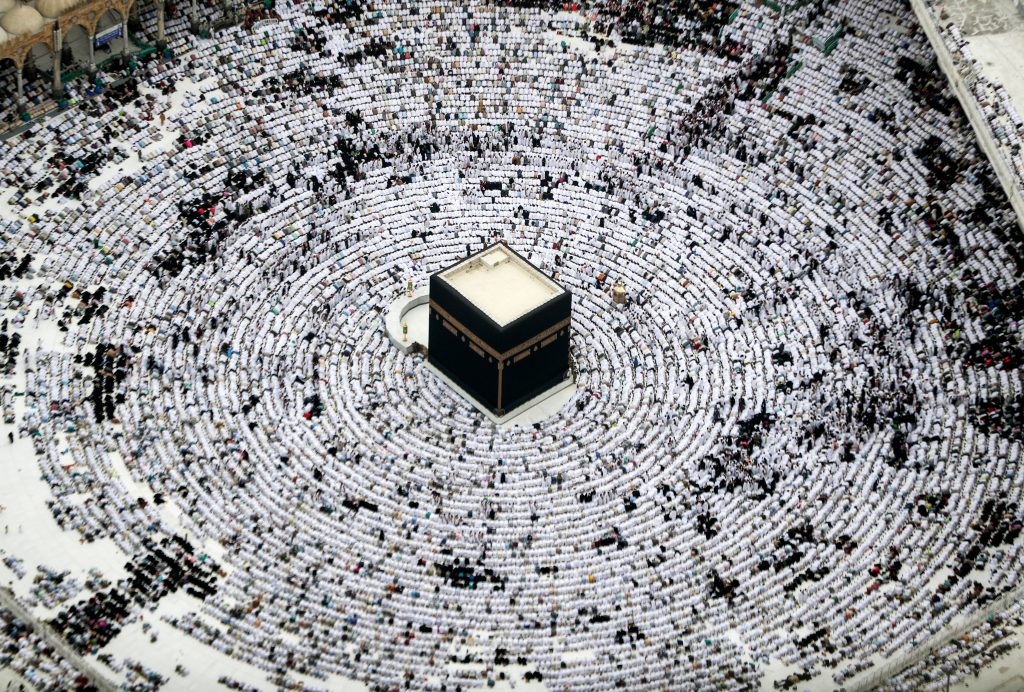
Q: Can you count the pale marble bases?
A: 1